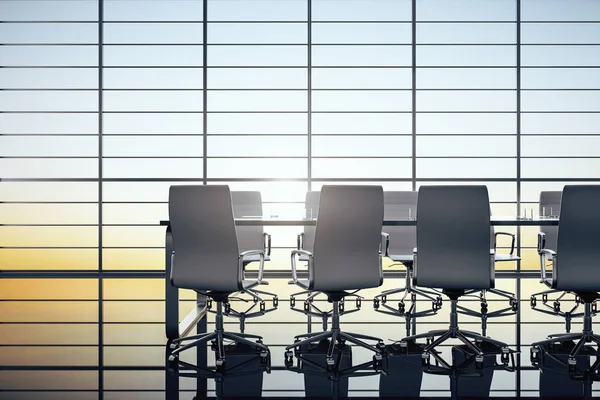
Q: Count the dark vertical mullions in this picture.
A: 5